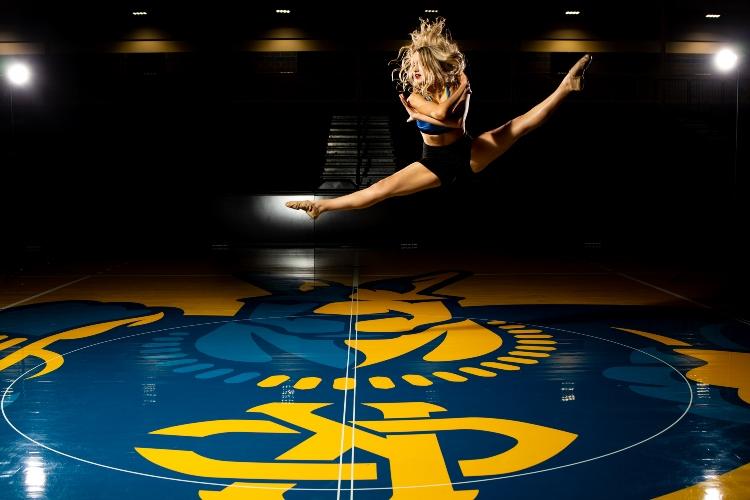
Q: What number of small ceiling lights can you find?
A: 5